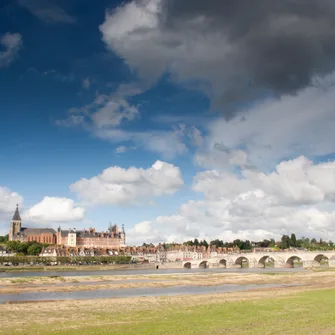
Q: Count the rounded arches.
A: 7